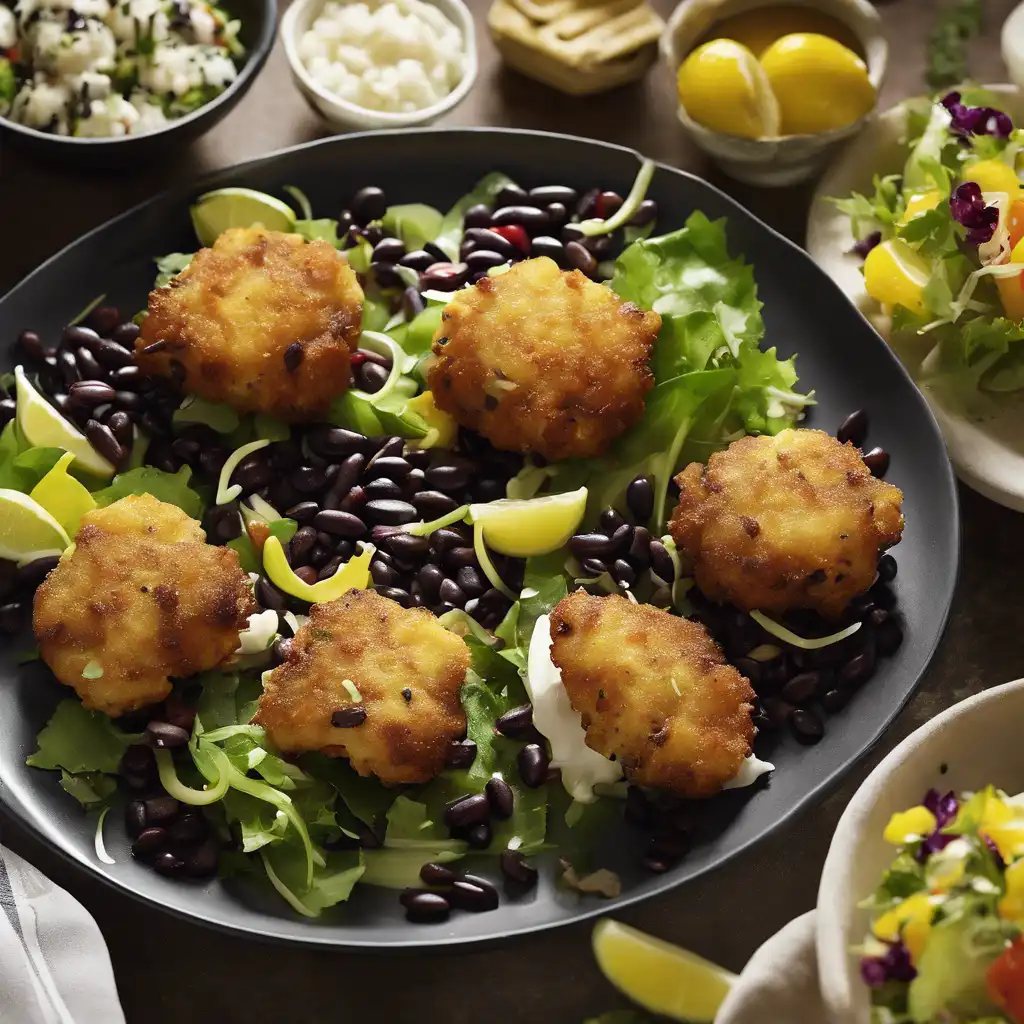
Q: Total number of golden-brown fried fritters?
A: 6